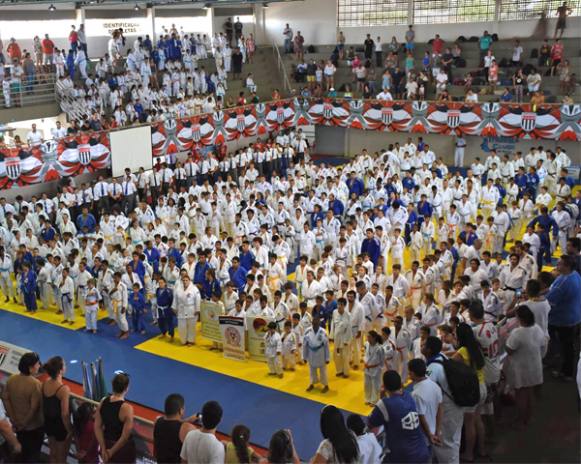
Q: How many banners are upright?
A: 3